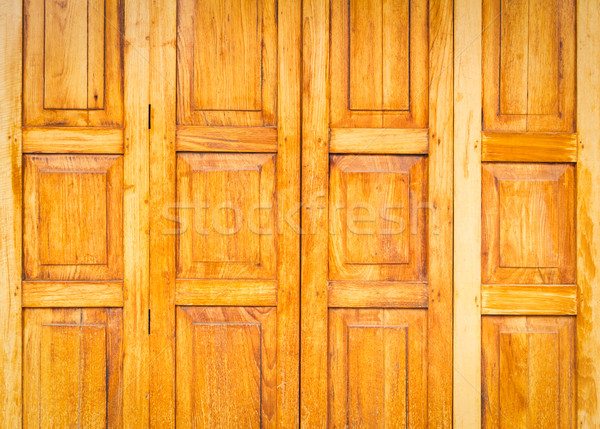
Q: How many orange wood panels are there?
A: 12